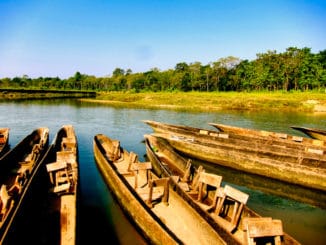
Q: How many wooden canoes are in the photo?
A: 9